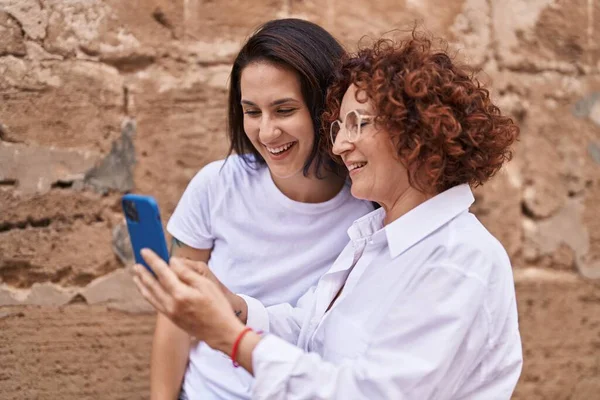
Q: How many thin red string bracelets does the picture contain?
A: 1